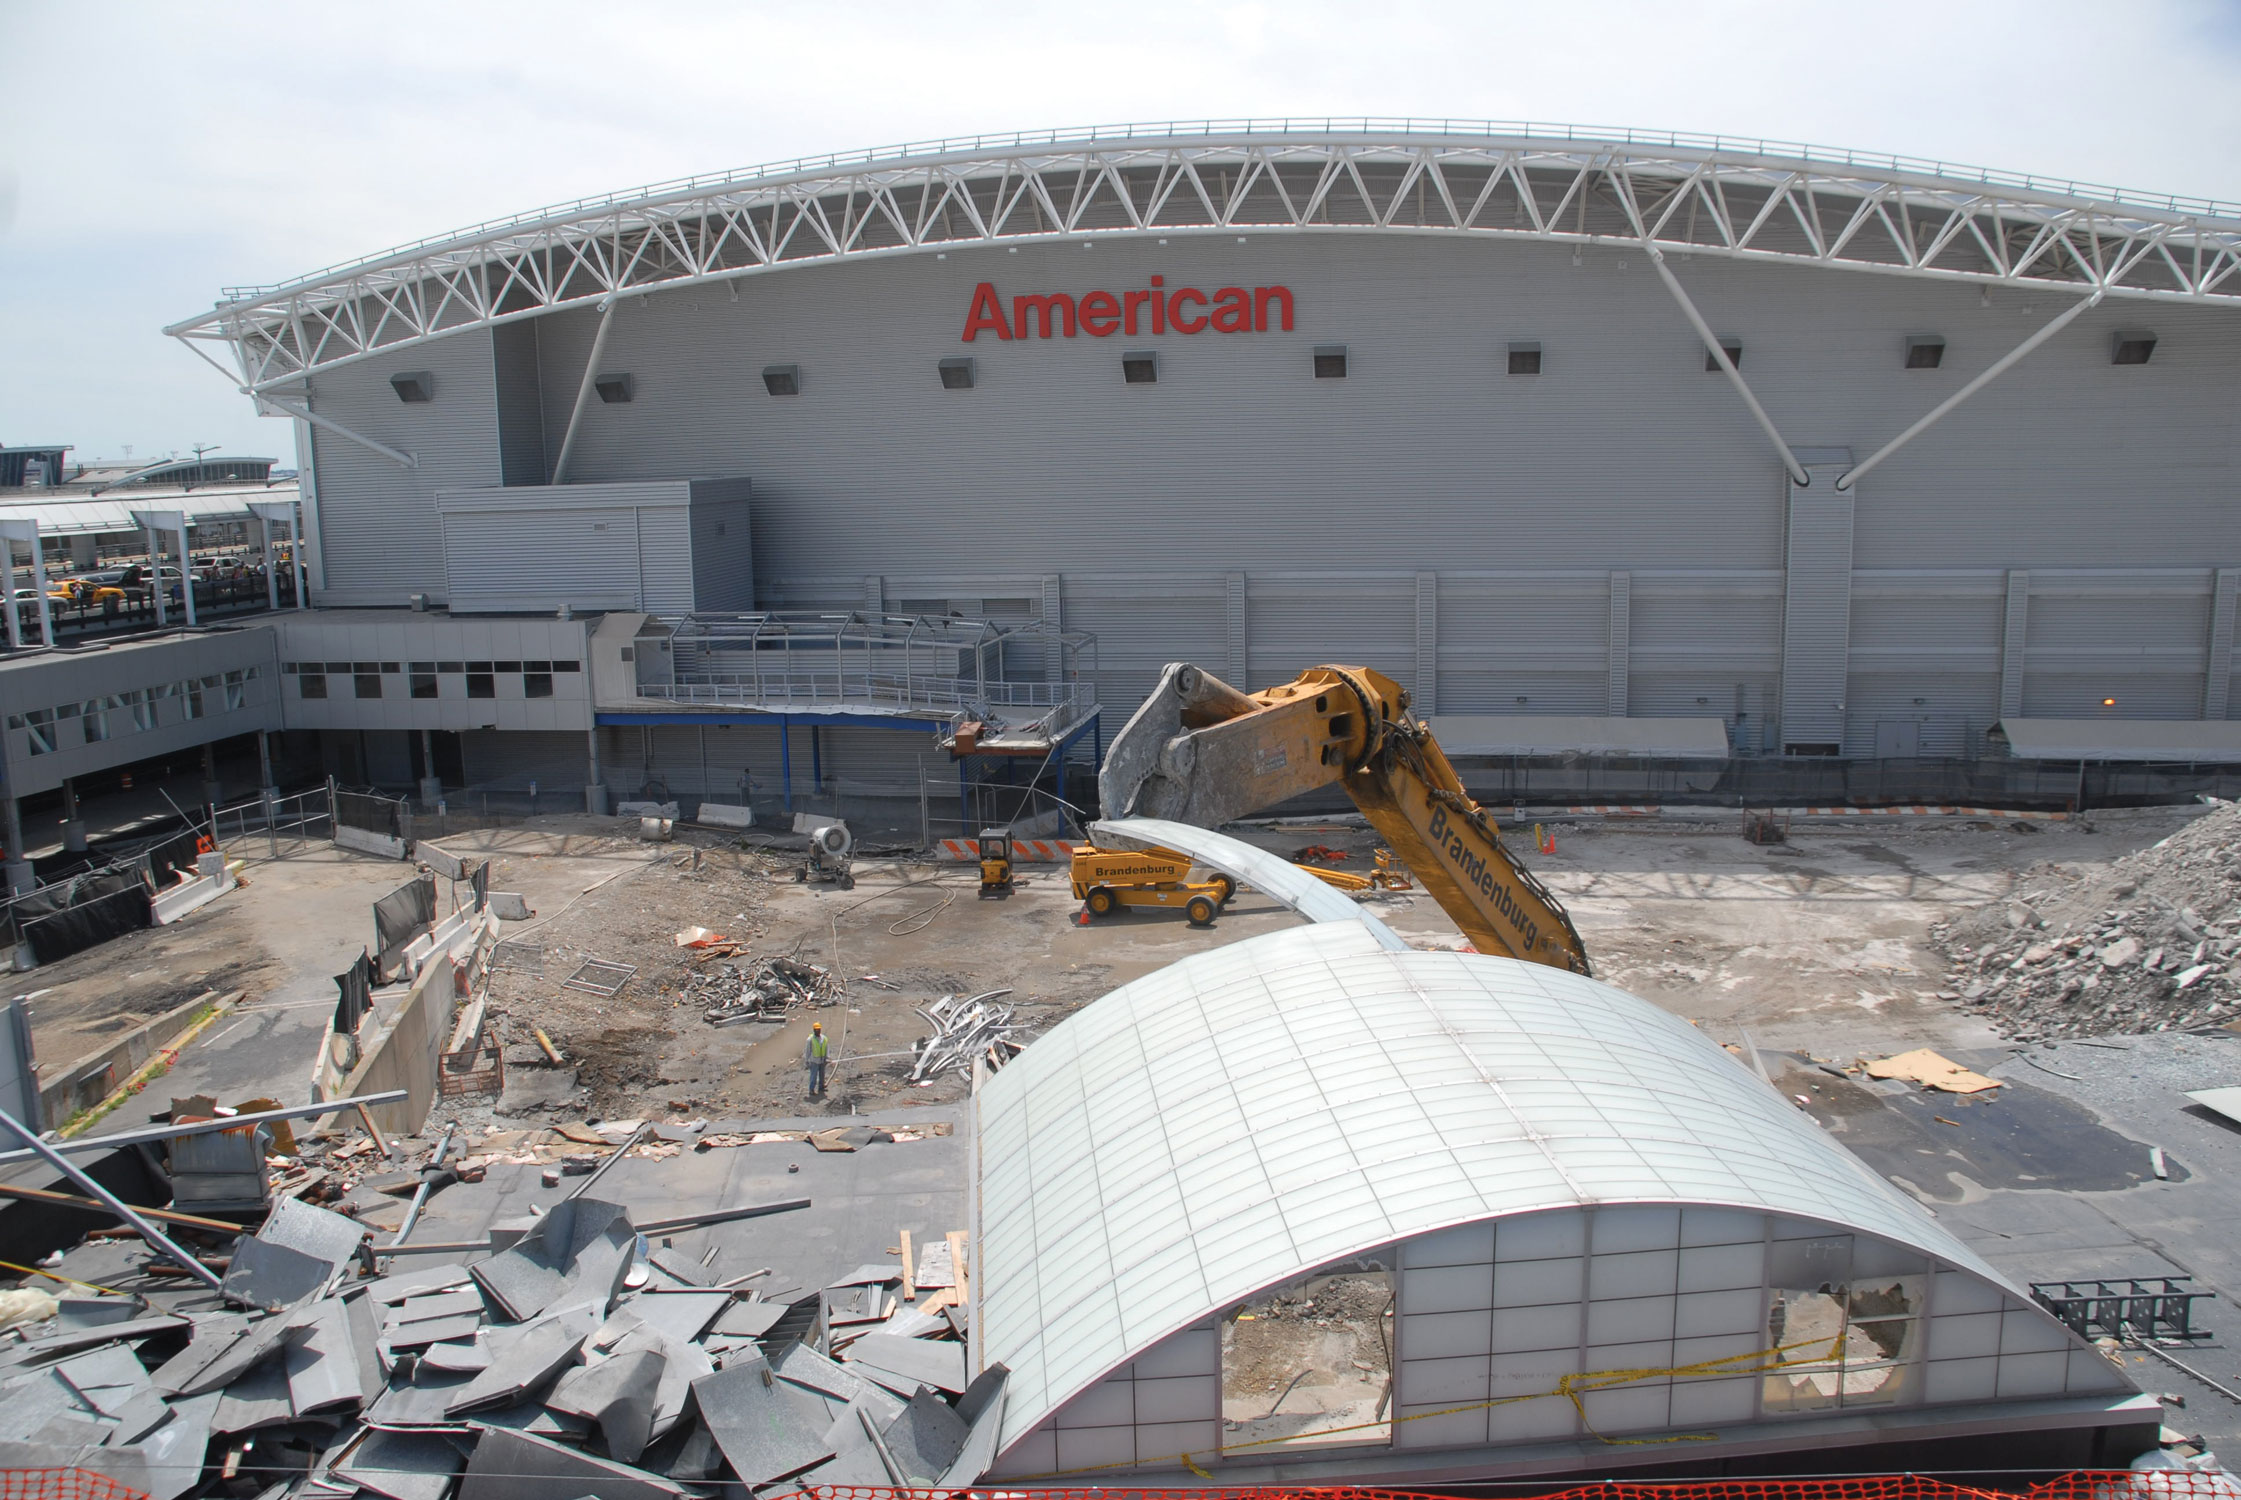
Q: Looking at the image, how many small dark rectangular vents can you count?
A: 10